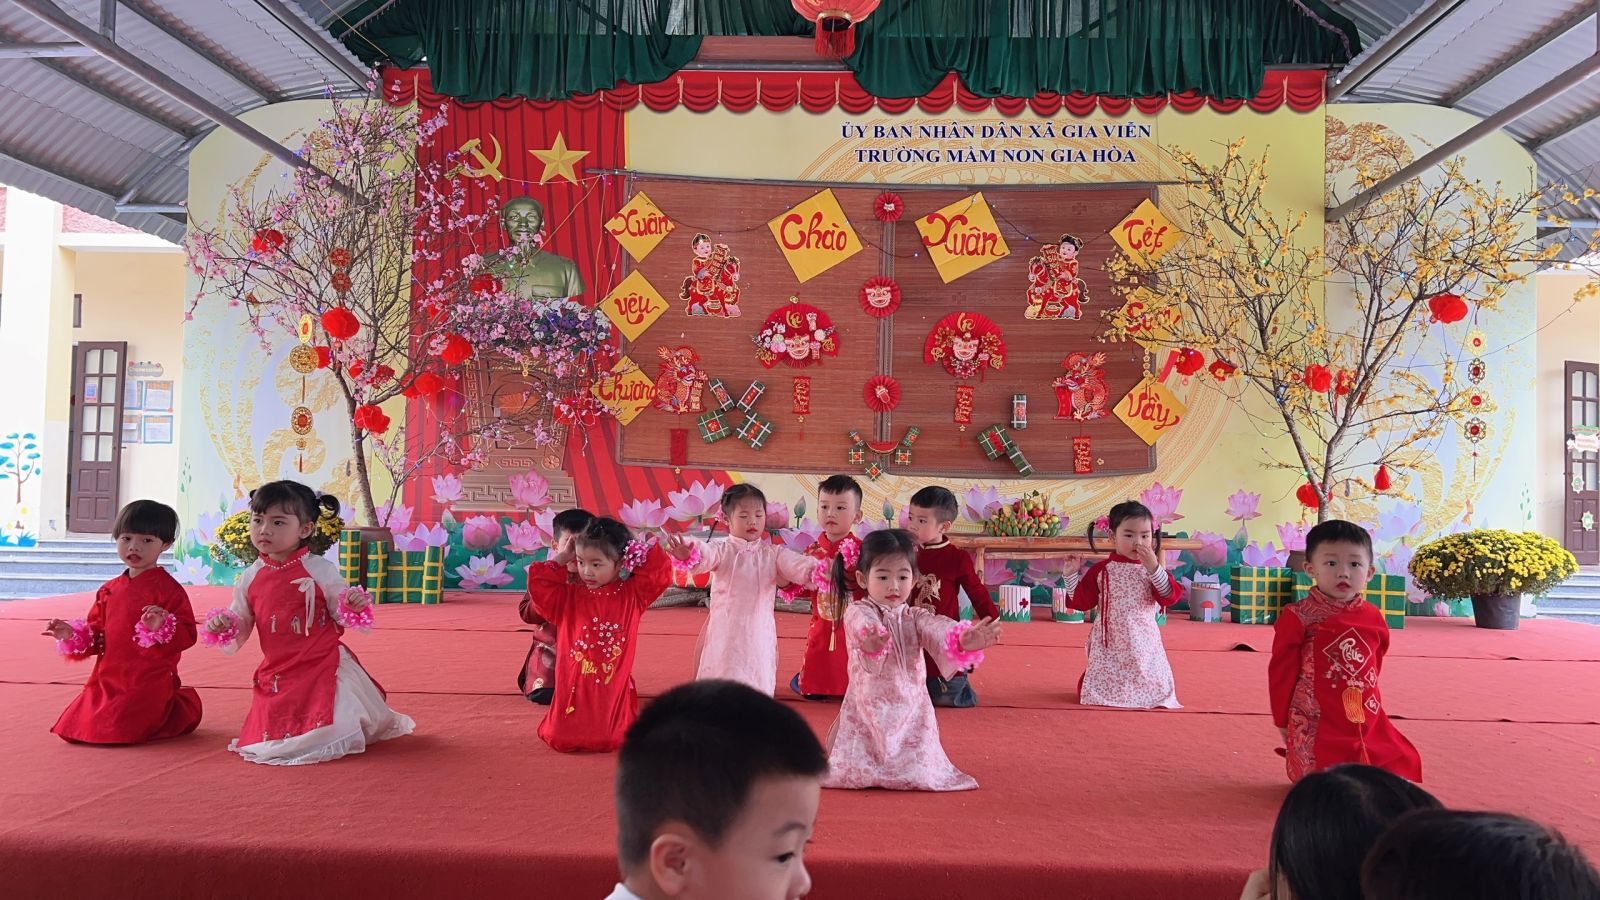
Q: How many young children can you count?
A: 11